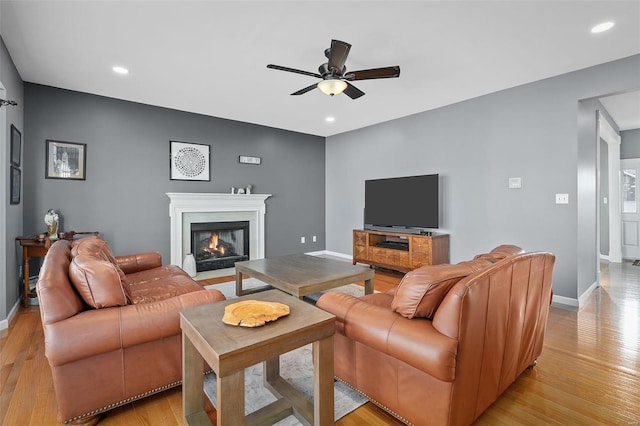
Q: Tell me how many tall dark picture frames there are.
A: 2